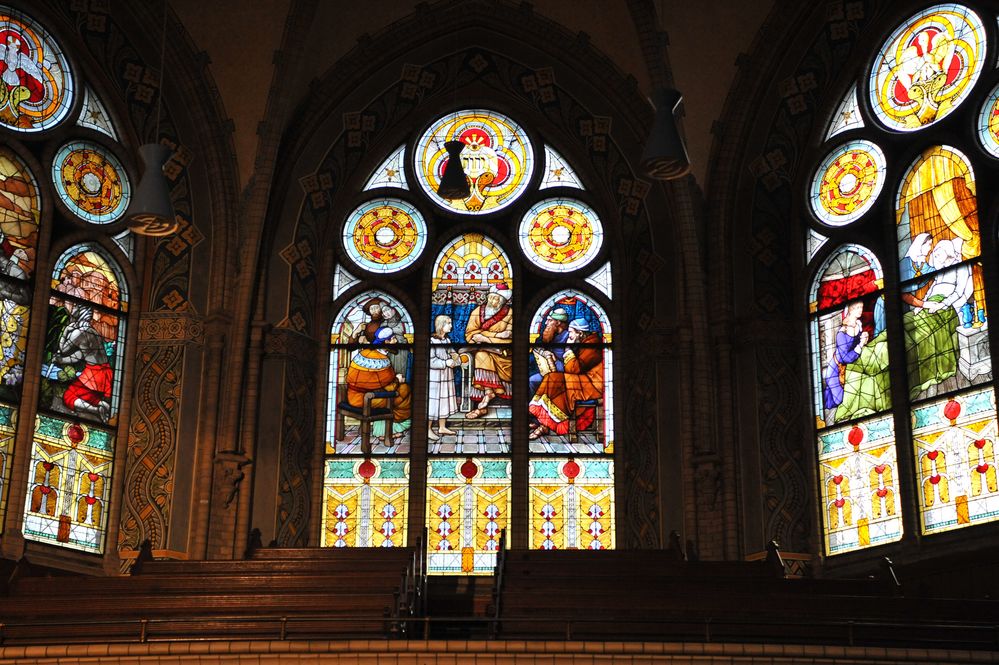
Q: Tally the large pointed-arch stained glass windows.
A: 3